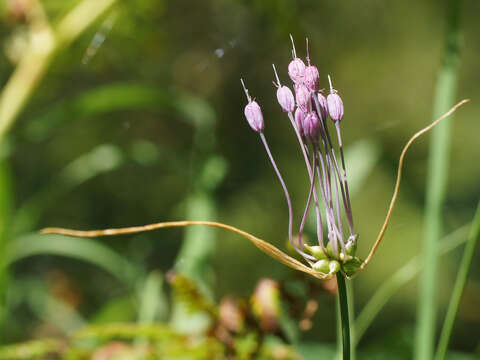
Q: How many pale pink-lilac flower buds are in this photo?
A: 9